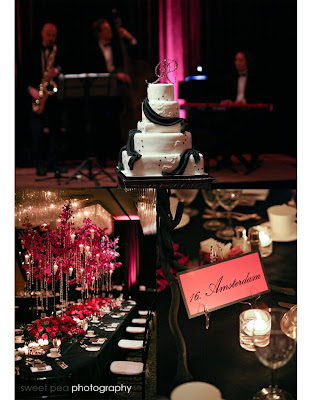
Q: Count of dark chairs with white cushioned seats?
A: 5